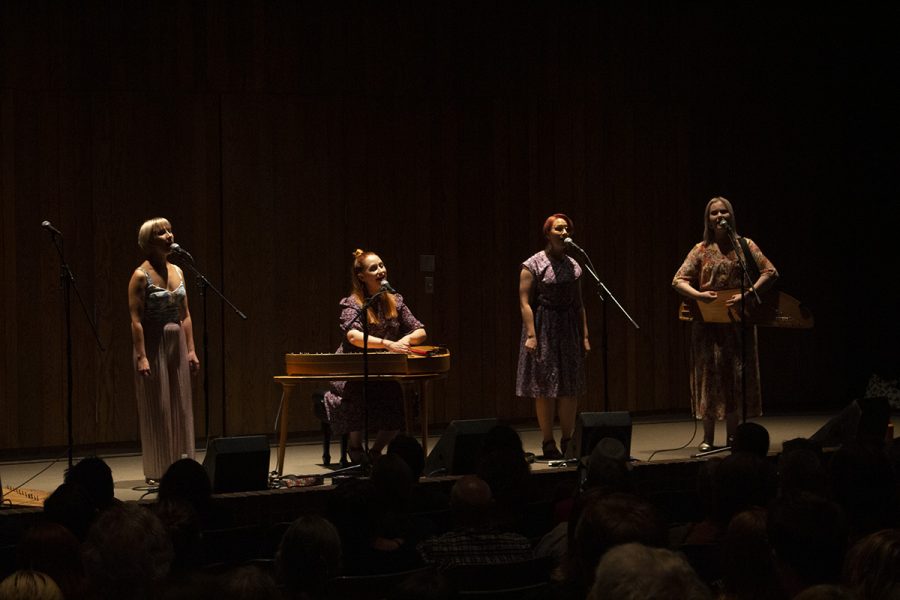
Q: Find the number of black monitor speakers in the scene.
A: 4